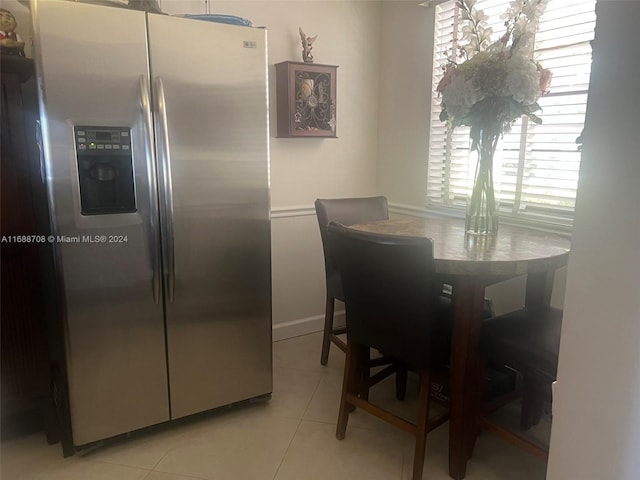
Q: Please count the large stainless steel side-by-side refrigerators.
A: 1